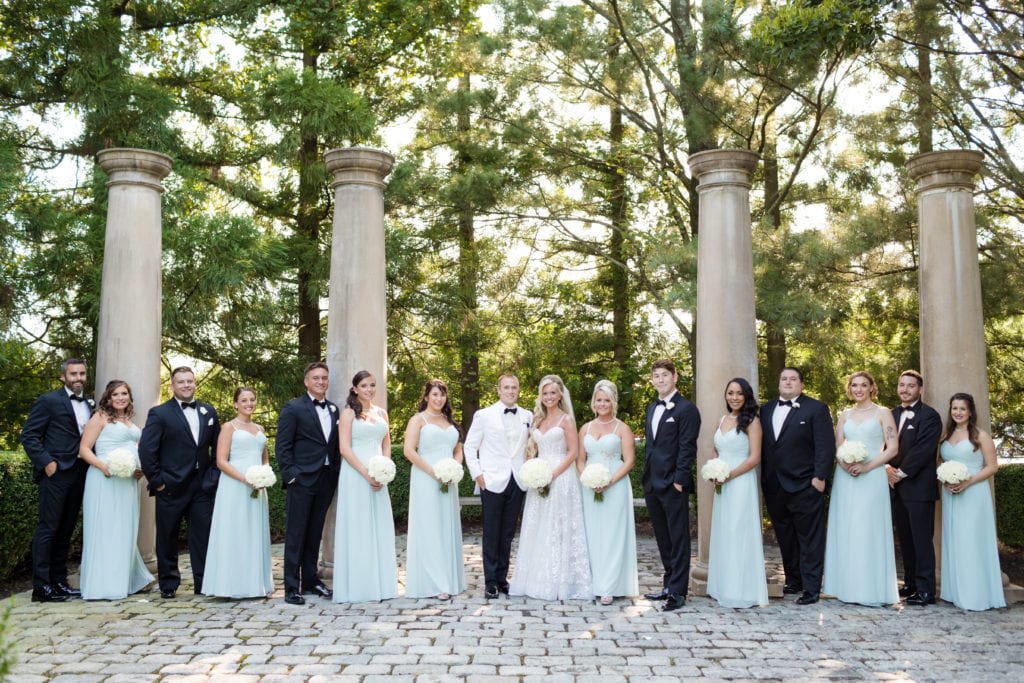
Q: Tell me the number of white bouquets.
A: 9